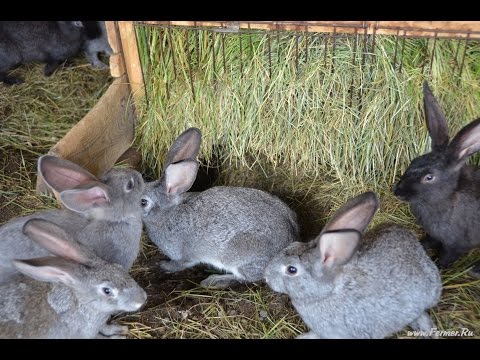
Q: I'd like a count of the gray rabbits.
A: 4